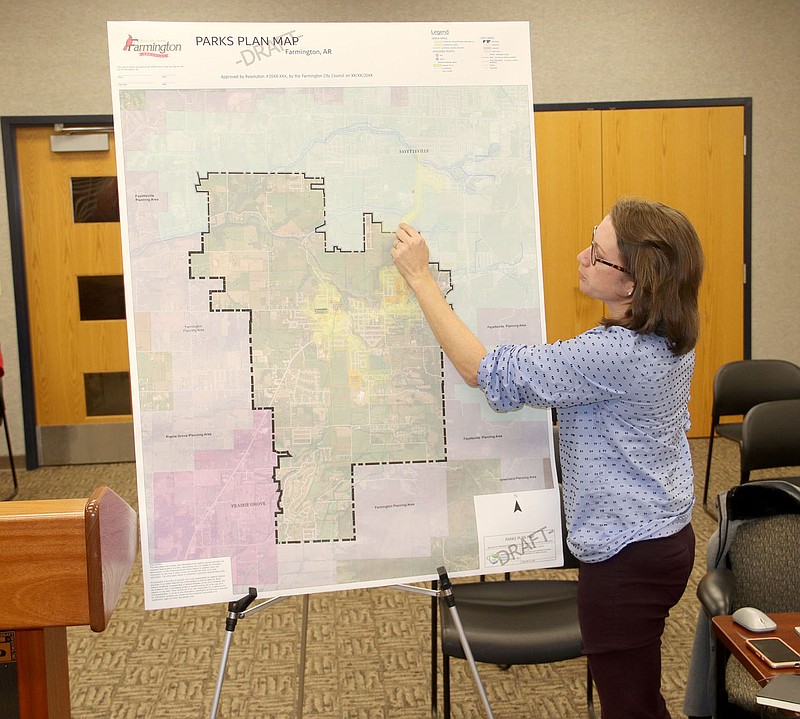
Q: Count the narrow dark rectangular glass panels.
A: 3